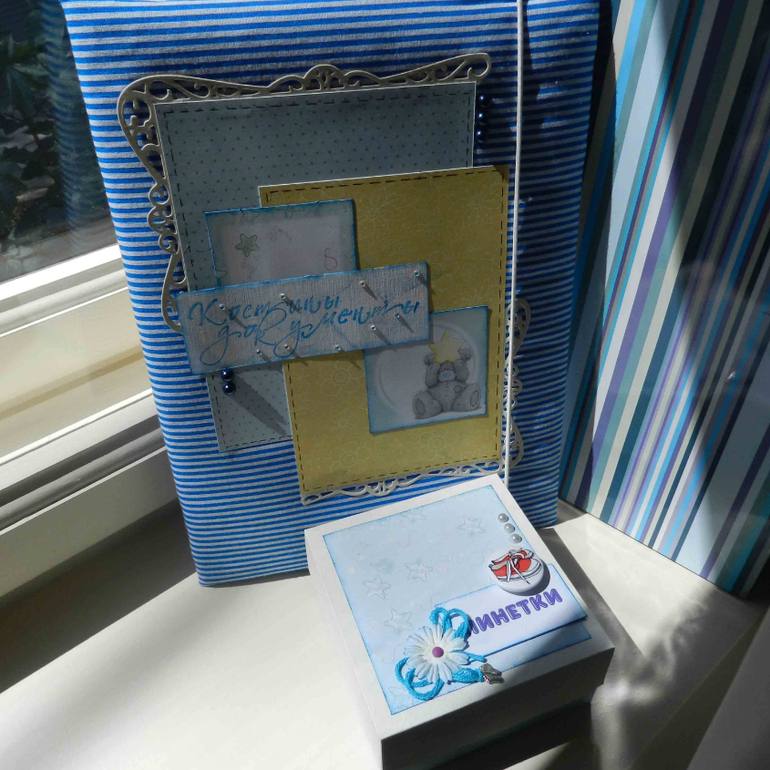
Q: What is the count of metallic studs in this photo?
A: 9